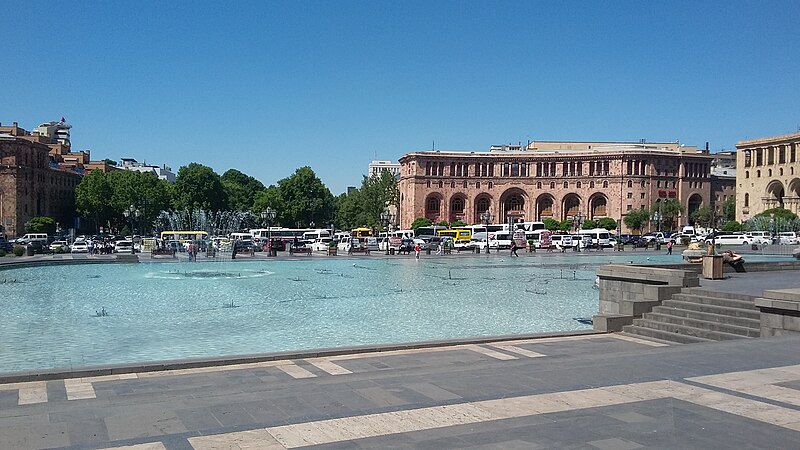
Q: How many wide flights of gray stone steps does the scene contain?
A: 1